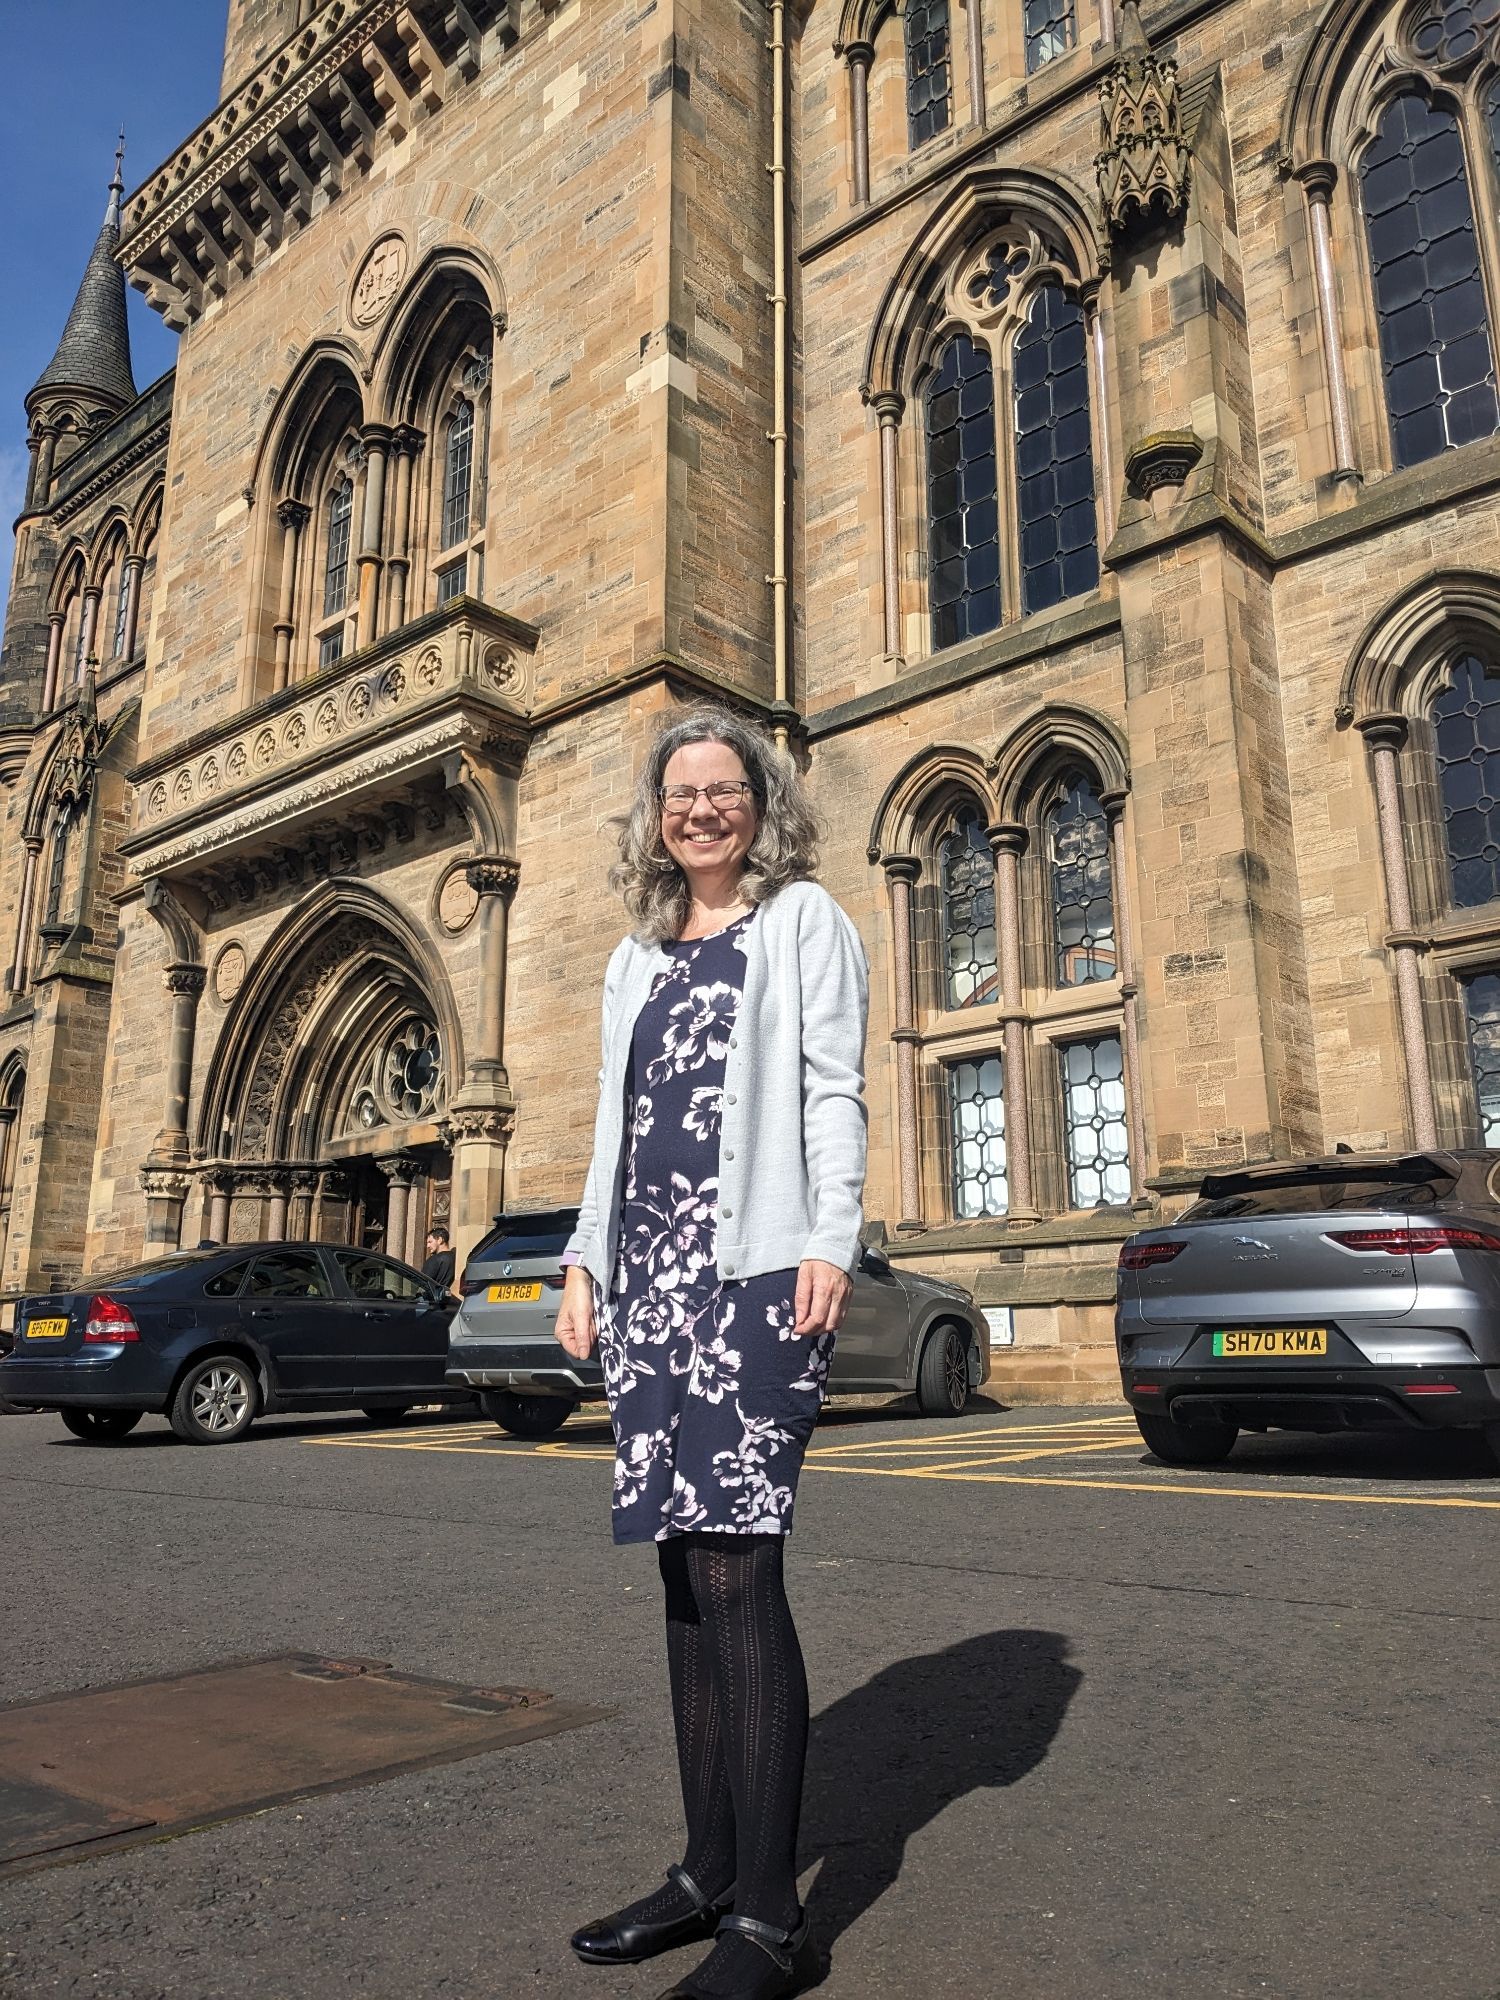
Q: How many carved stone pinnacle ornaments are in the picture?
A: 2